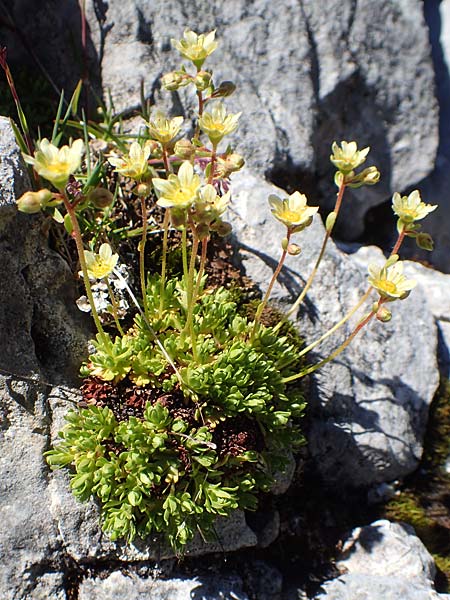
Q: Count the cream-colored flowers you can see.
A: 12